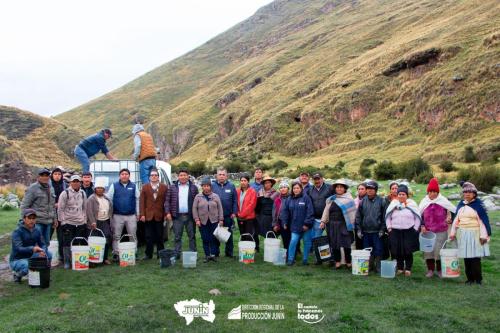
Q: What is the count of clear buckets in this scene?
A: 4